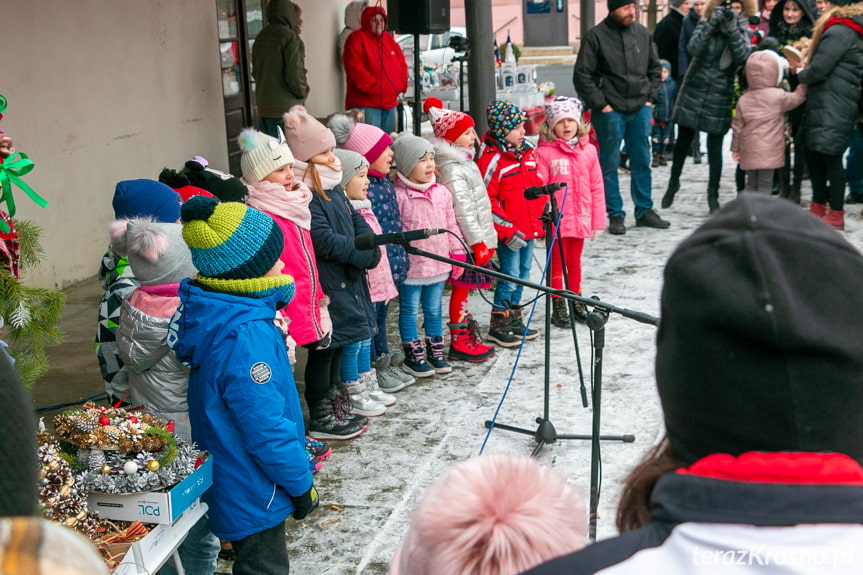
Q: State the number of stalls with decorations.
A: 2